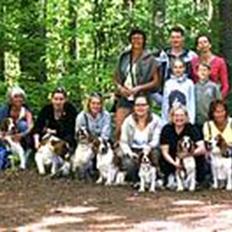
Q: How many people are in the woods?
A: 11